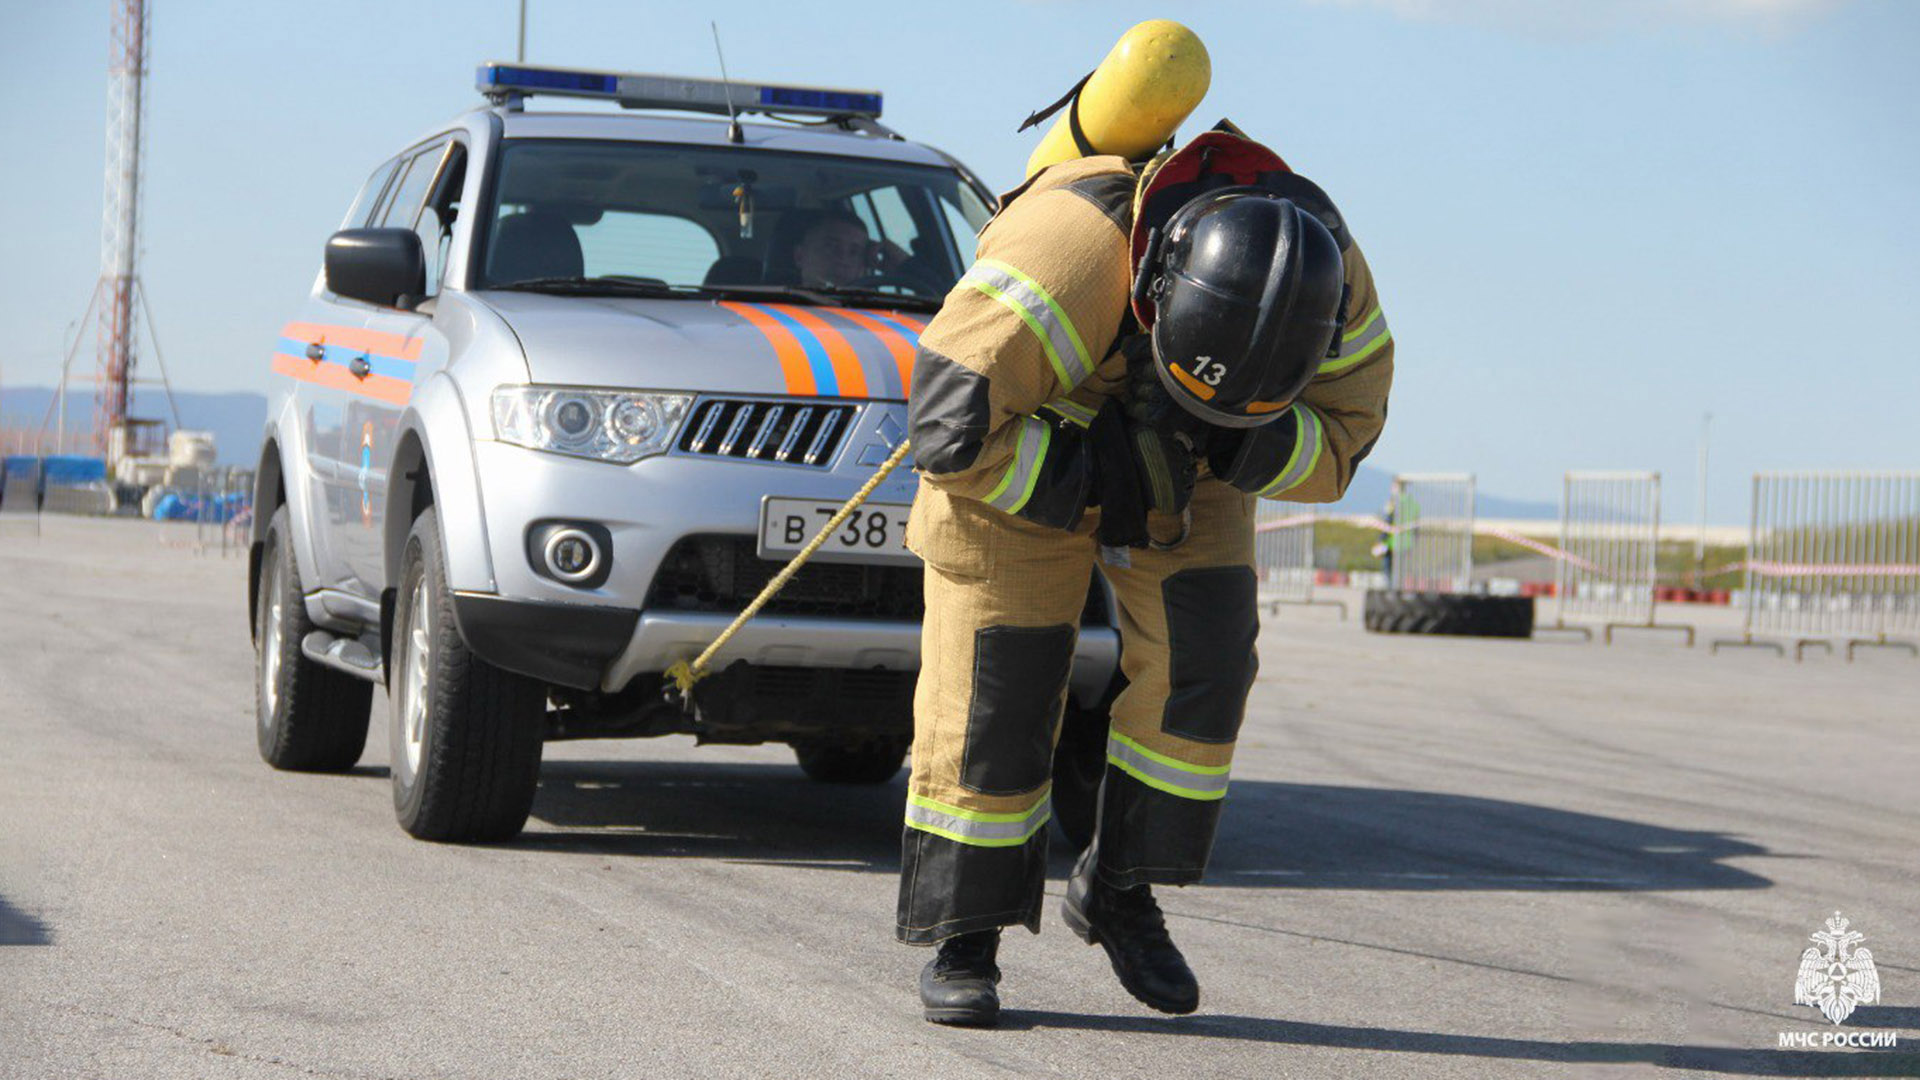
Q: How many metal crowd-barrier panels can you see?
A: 4